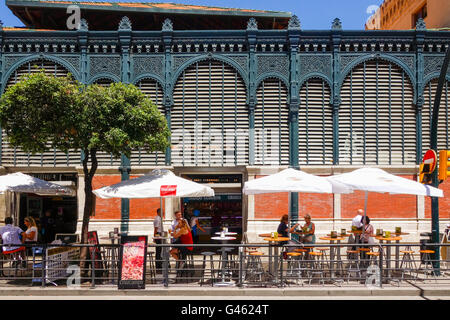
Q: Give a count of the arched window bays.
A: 8